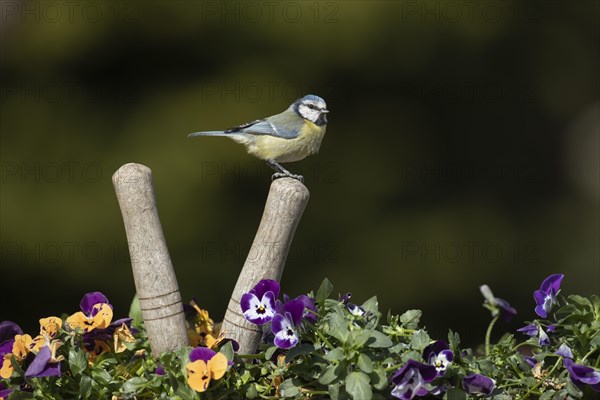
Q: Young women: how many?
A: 0